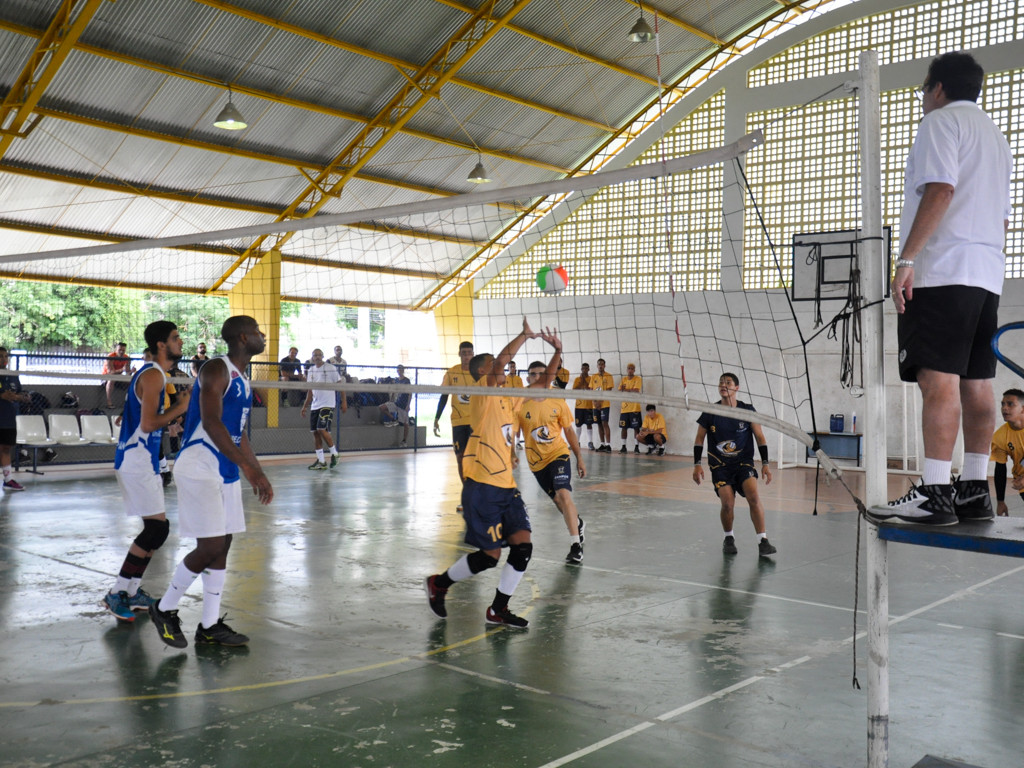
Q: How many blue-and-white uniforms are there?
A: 2